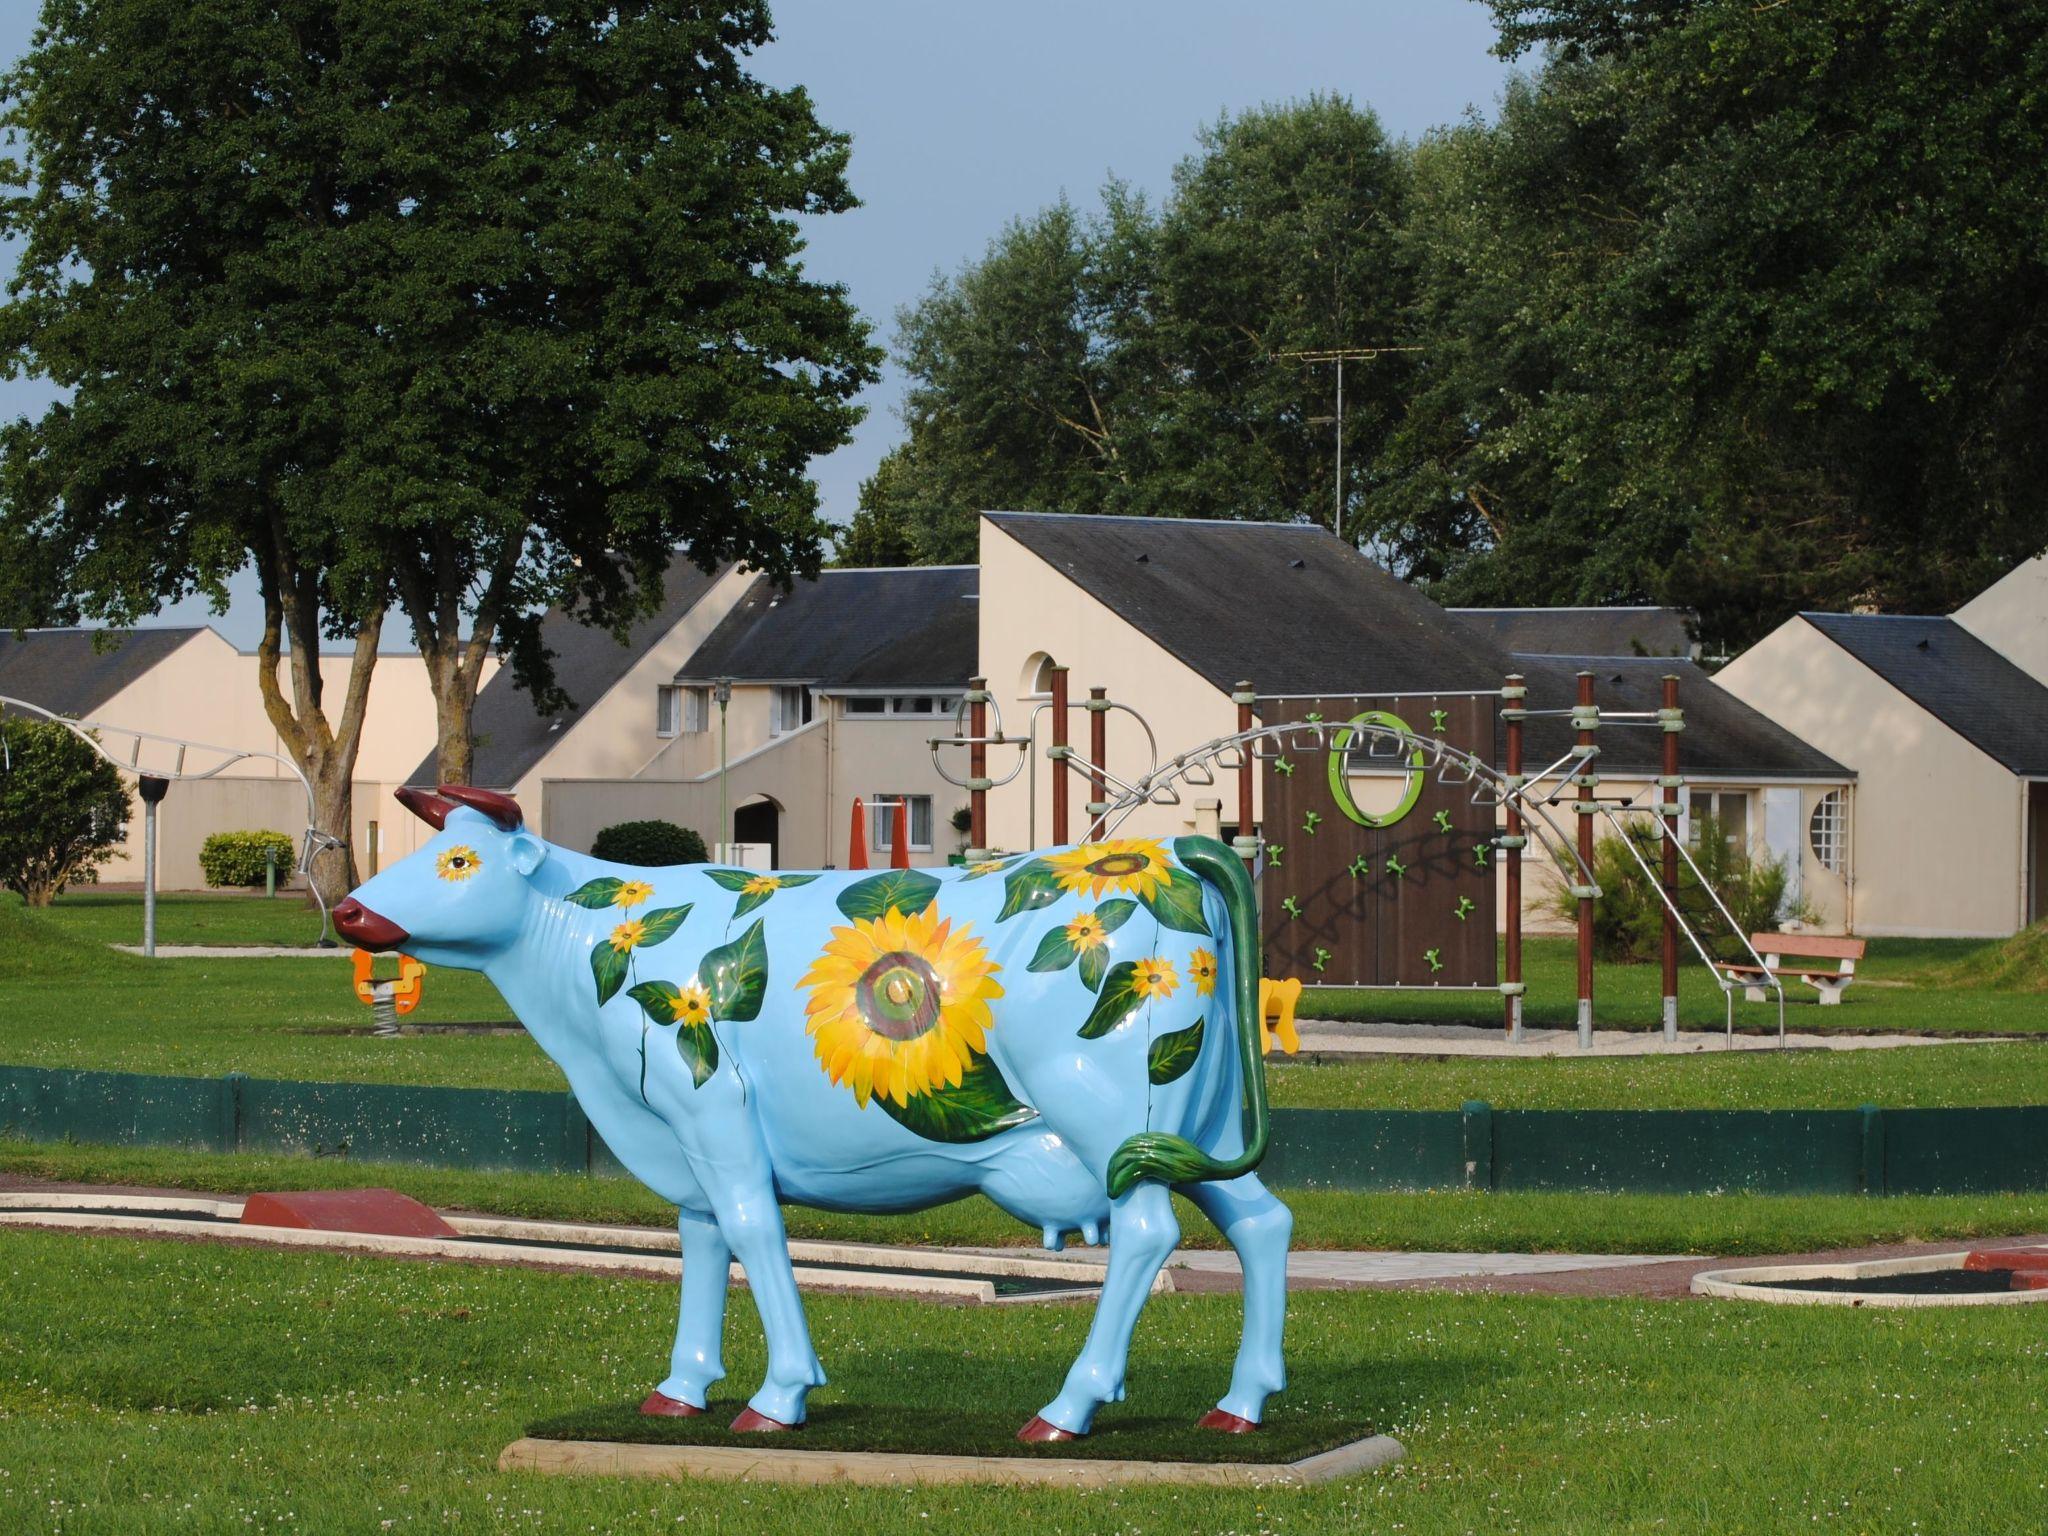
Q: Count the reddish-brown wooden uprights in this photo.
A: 7